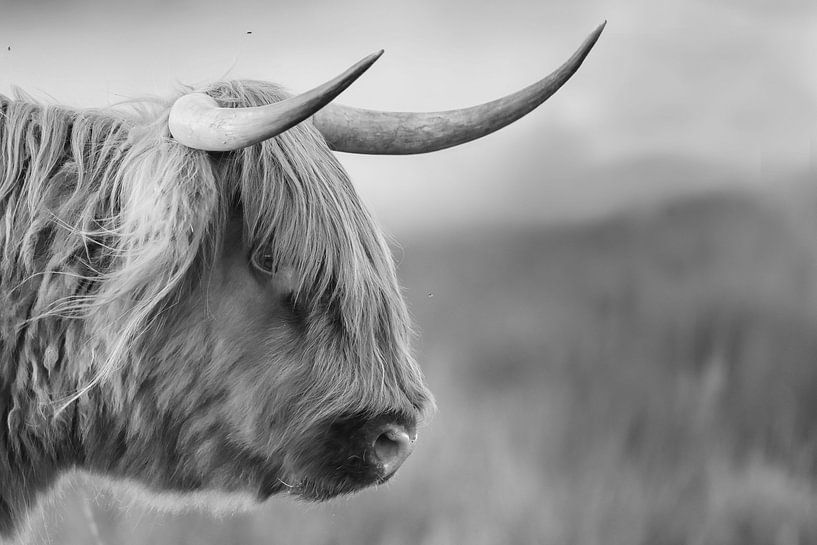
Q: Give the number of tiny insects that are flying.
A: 3